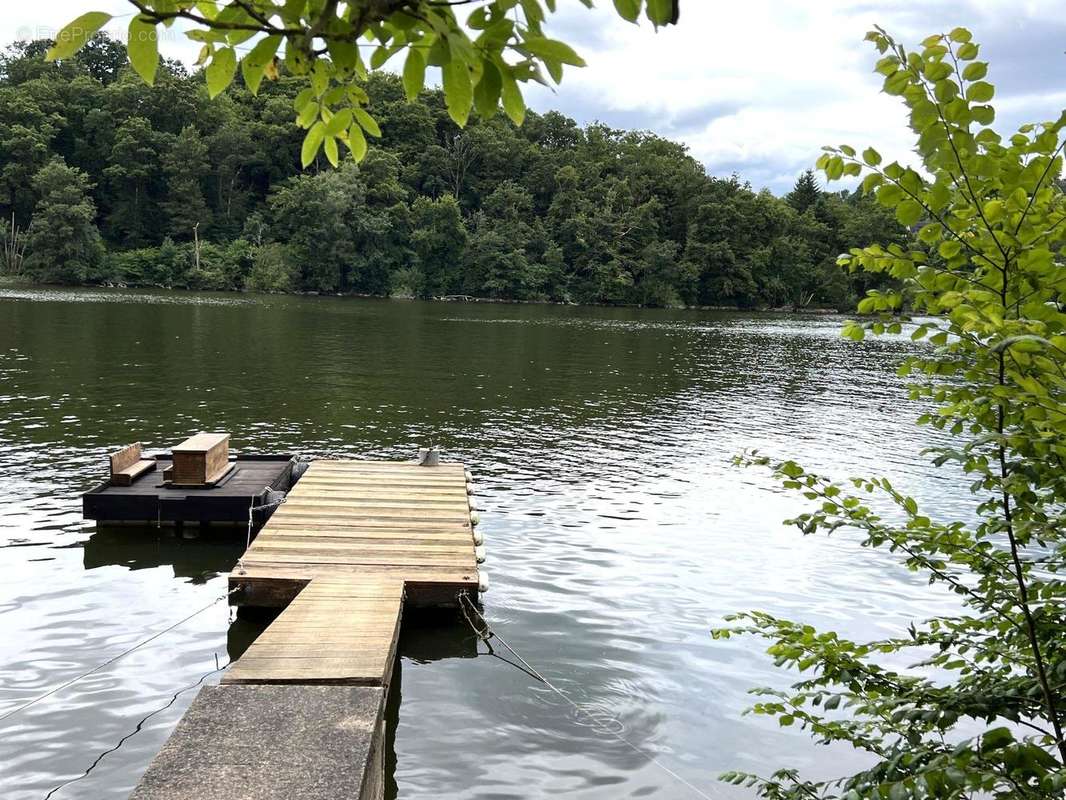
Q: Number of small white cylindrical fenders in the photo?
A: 7